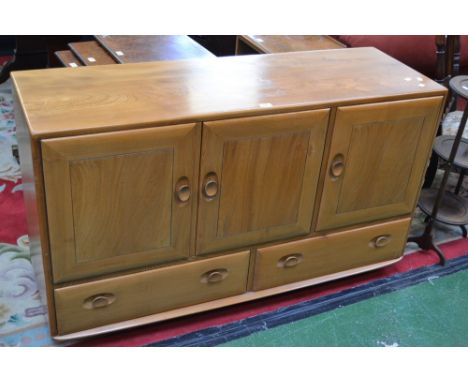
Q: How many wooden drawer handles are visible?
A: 4